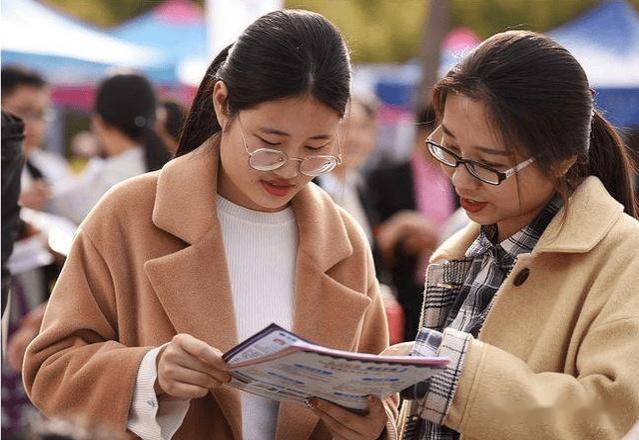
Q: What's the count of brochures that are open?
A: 1